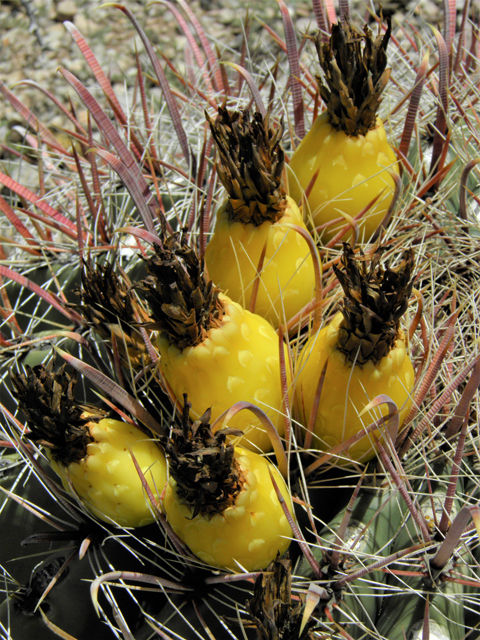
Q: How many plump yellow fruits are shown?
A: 6